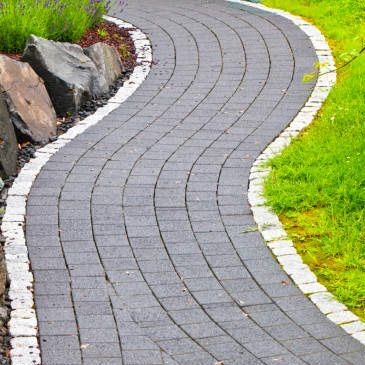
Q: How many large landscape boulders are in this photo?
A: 4